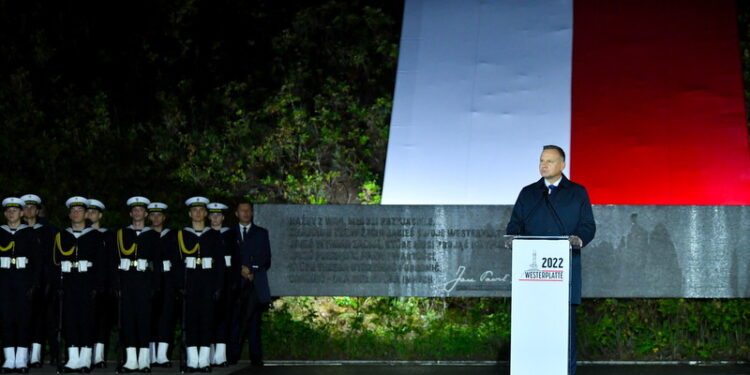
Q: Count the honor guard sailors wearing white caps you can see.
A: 8